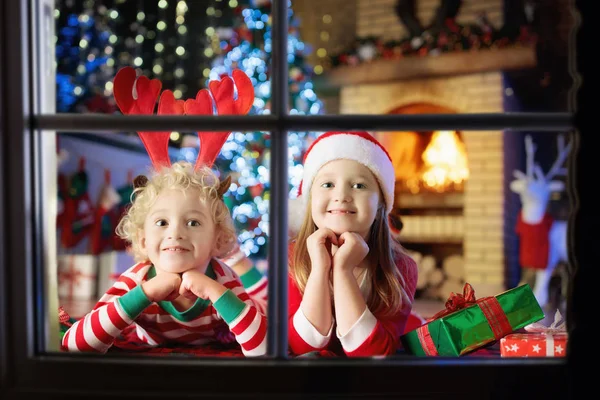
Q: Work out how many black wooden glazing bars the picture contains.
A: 2